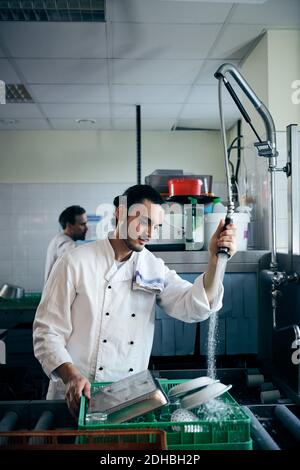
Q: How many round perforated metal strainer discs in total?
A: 1